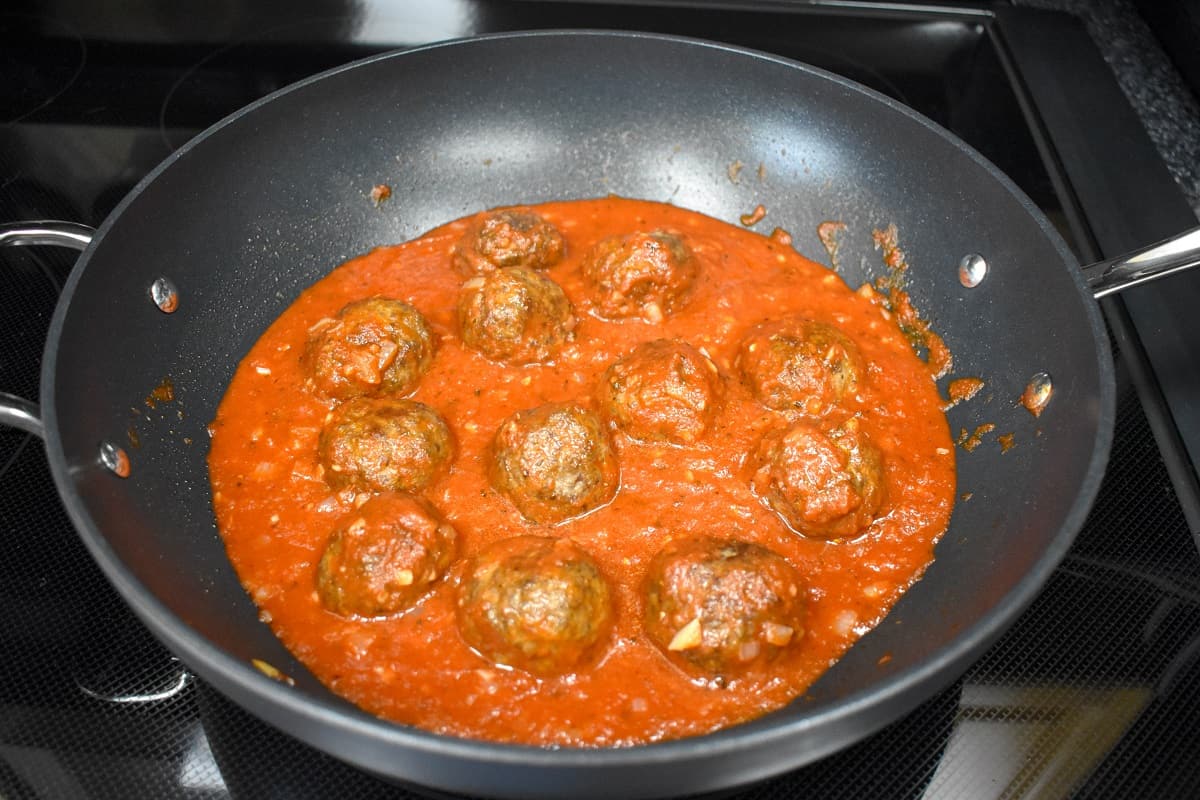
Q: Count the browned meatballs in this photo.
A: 12